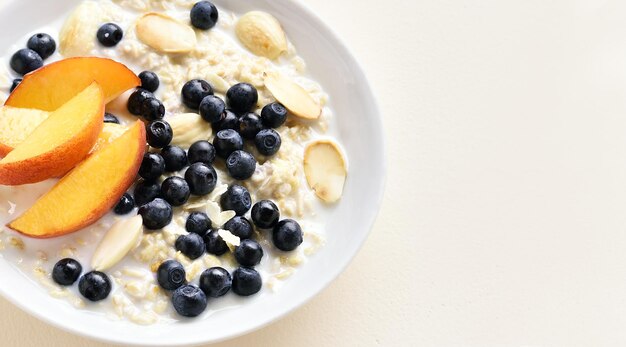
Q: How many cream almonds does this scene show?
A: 7